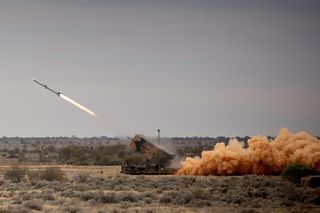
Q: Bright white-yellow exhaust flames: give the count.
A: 1